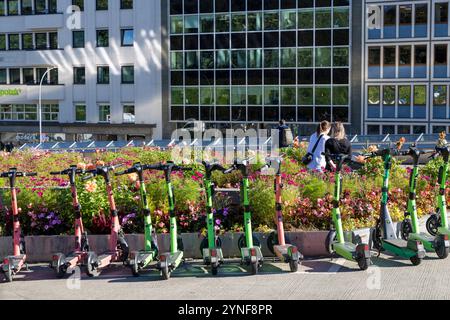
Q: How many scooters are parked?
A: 12